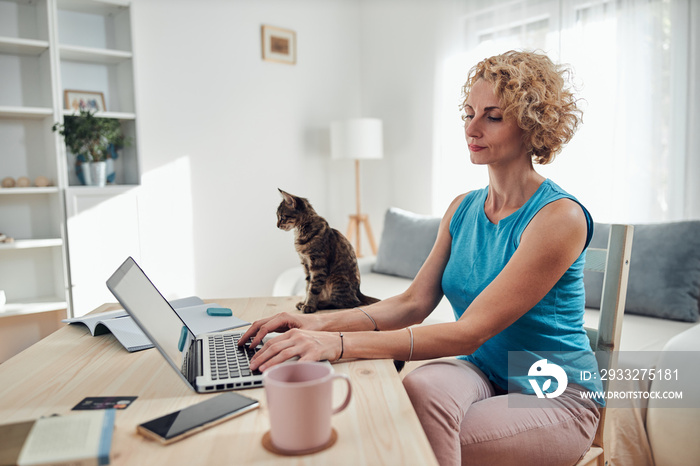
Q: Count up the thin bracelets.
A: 3